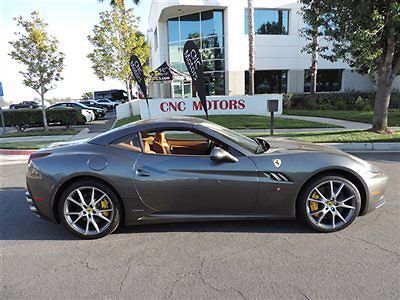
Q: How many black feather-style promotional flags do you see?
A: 2